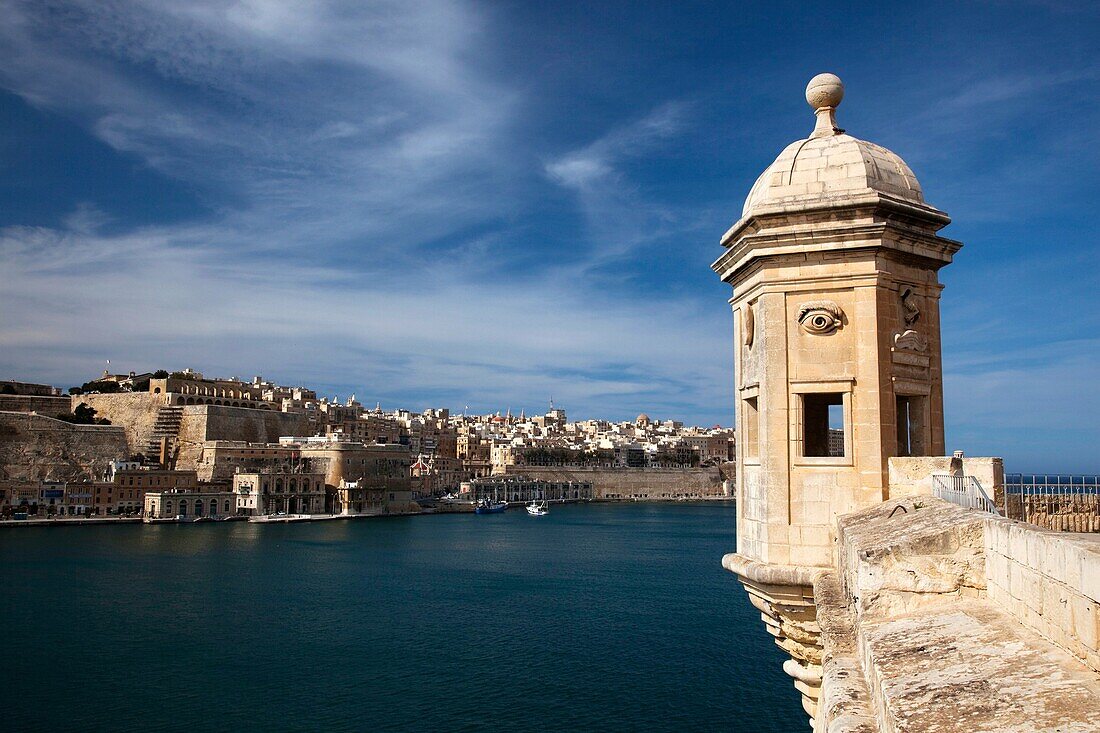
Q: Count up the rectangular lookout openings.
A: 3